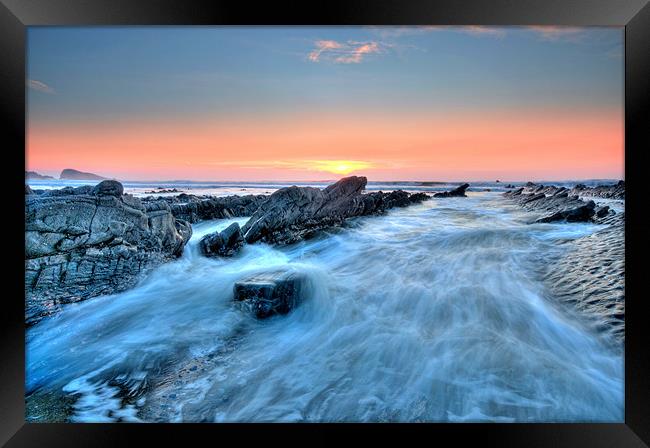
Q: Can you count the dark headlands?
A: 2